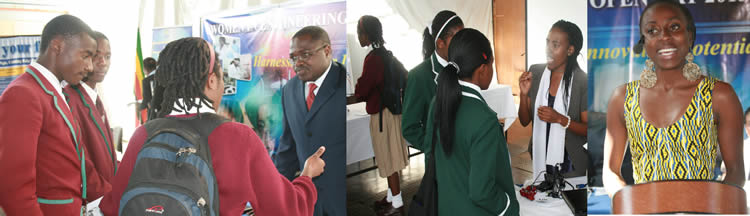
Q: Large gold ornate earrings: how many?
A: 2